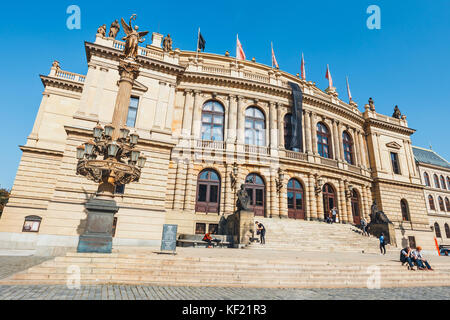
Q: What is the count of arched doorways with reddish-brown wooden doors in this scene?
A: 5